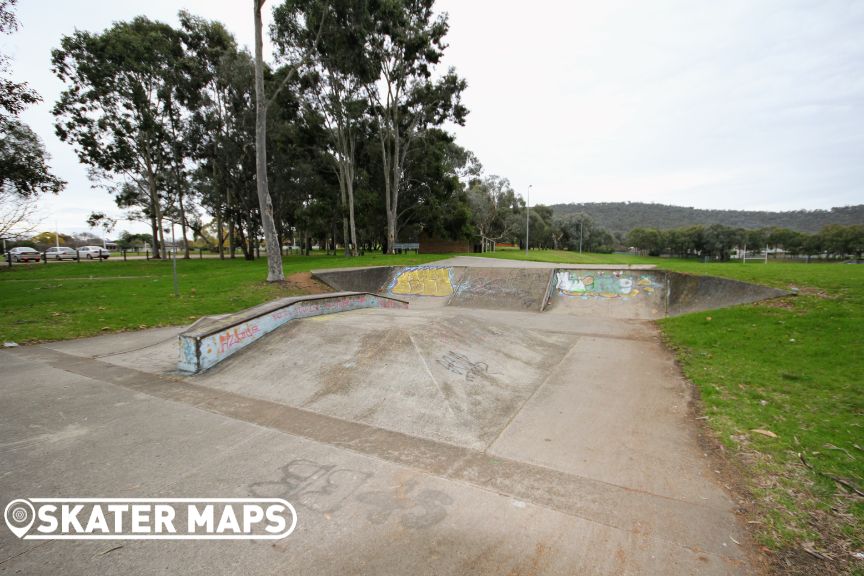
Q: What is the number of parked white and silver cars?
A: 3